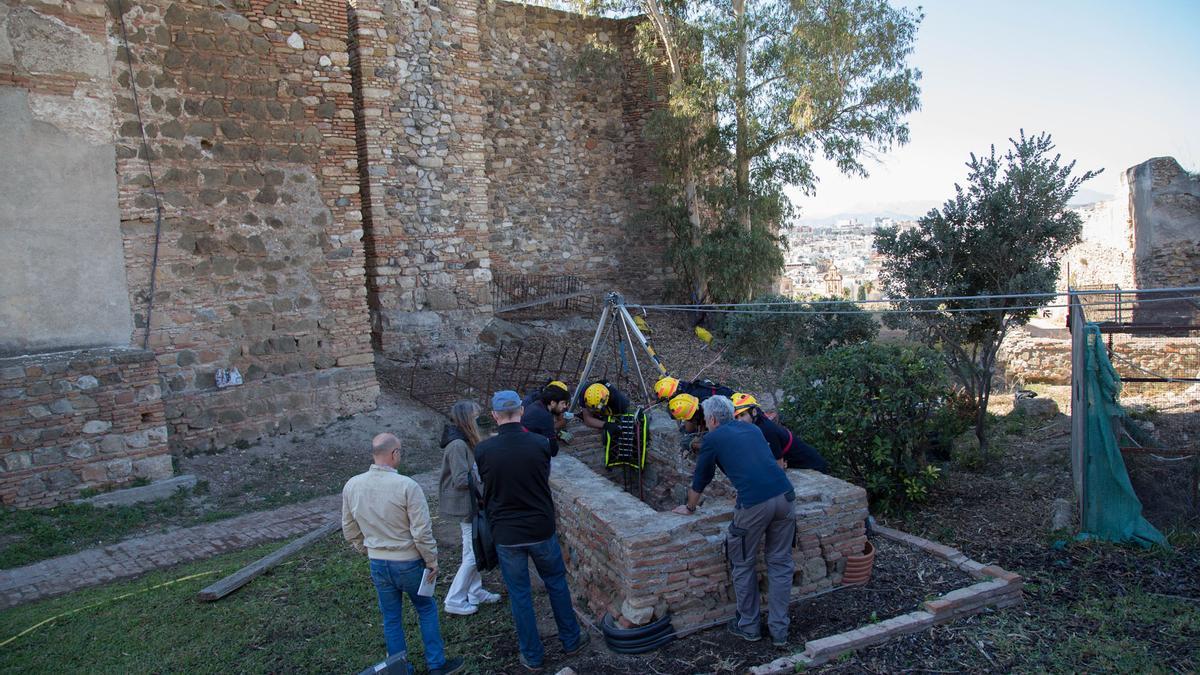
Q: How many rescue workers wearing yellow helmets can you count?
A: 5